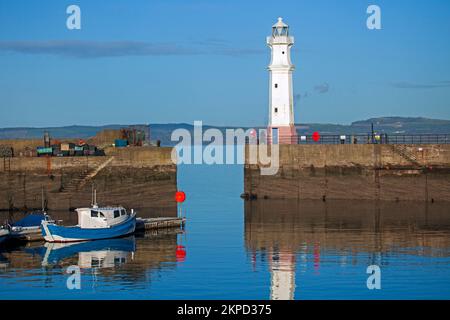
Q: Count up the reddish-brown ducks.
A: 0